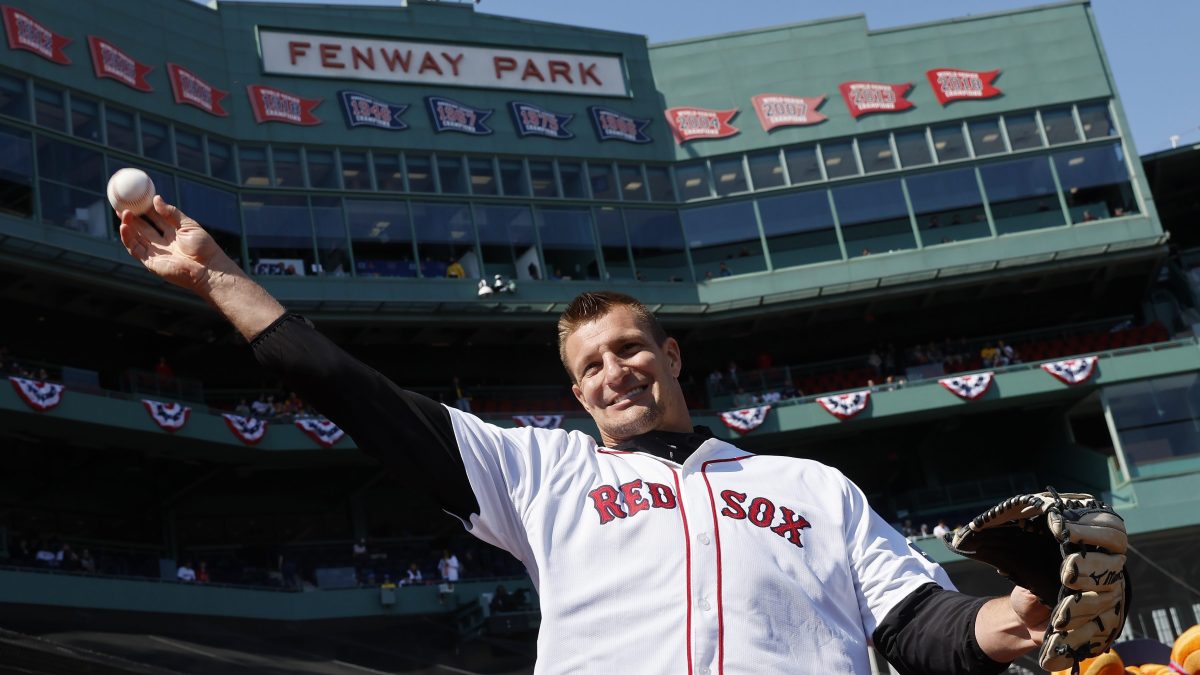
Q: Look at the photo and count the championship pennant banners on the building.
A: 12